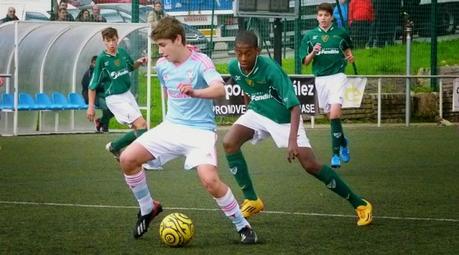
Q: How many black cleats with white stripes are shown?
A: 2